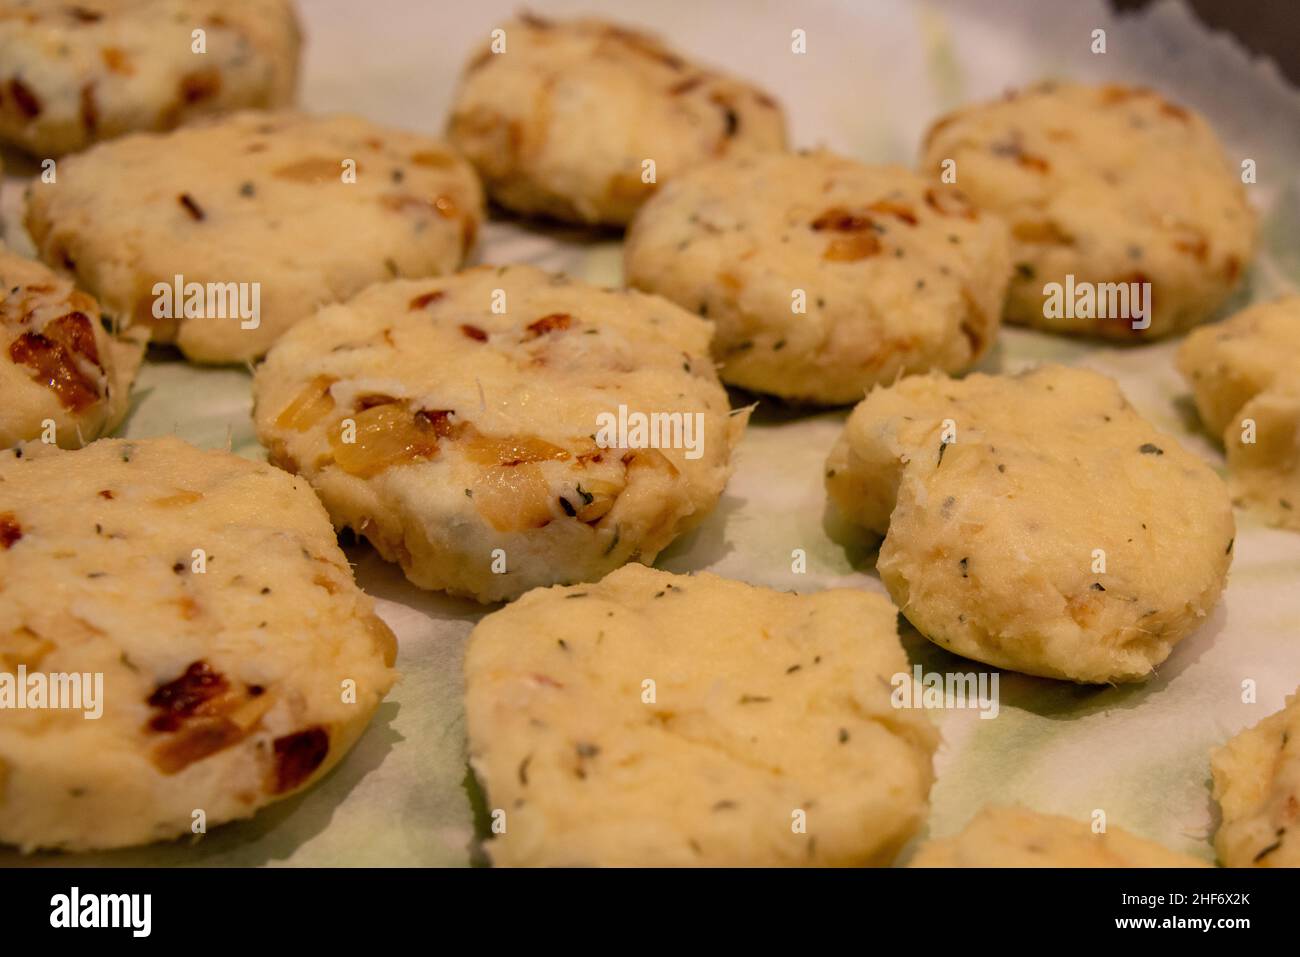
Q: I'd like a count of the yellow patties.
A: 13